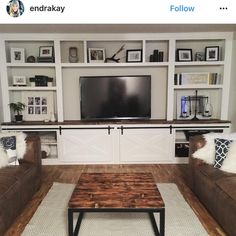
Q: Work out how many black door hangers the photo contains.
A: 4